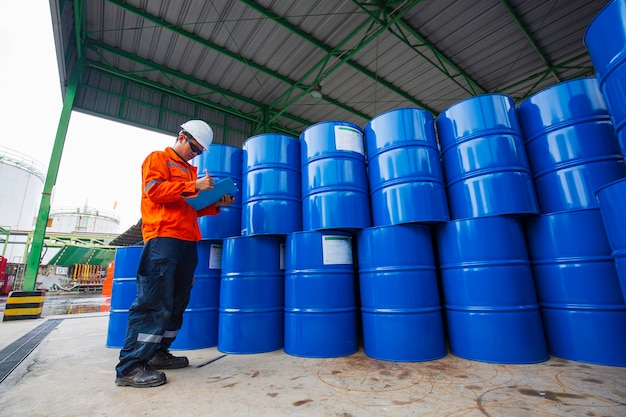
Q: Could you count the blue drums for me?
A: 15